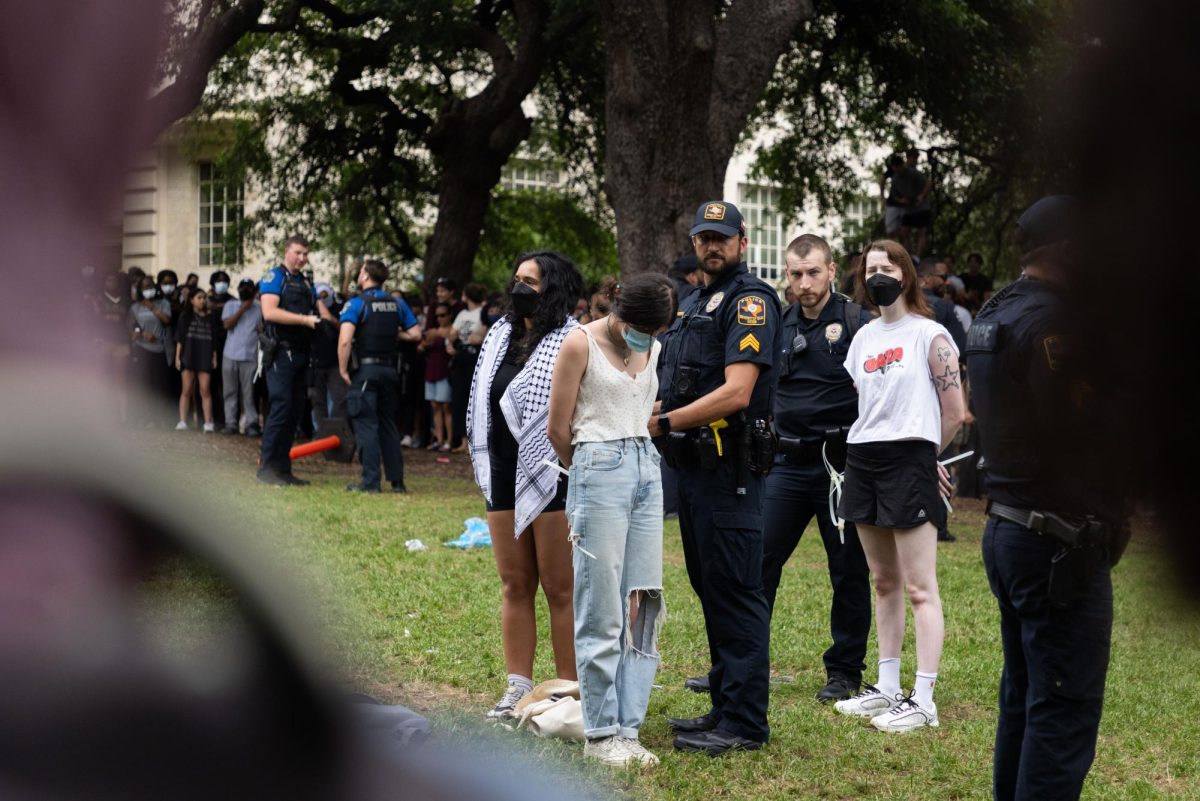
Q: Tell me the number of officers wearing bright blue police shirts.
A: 2